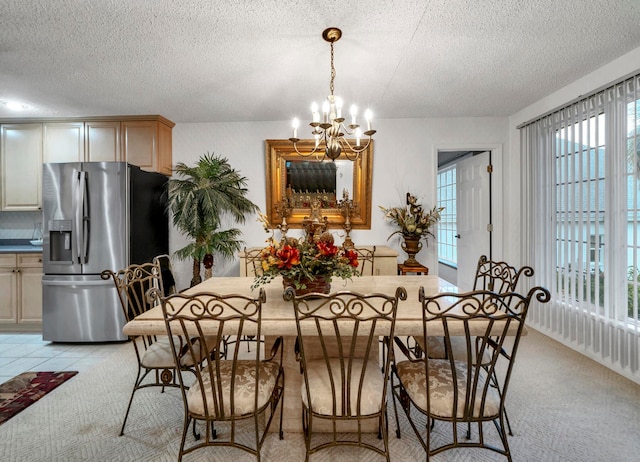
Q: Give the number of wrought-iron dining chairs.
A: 7